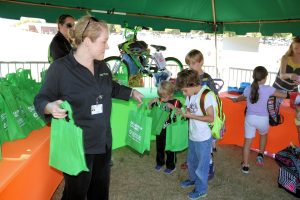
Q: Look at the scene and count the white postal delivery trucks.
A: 0